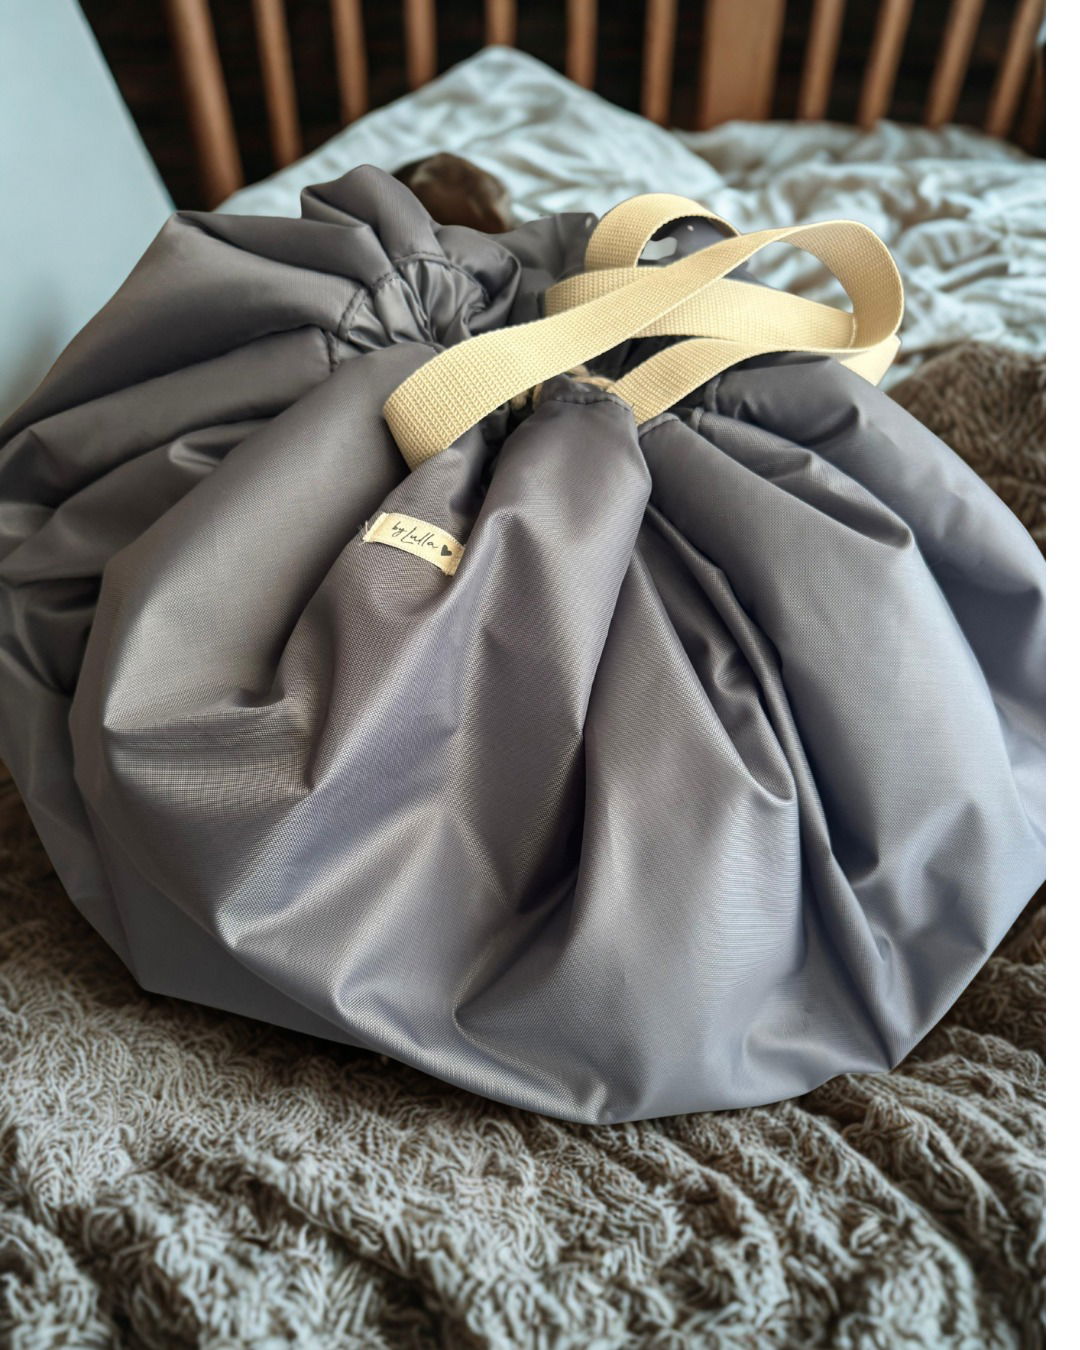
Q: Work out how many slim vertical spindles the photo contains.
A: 11